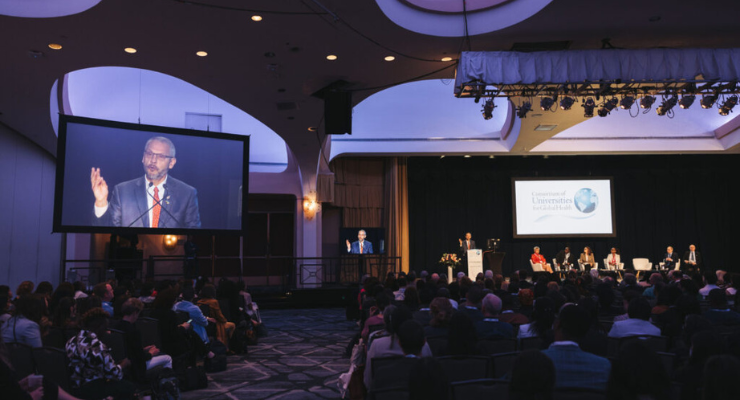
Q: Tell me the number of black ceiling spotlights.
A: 12